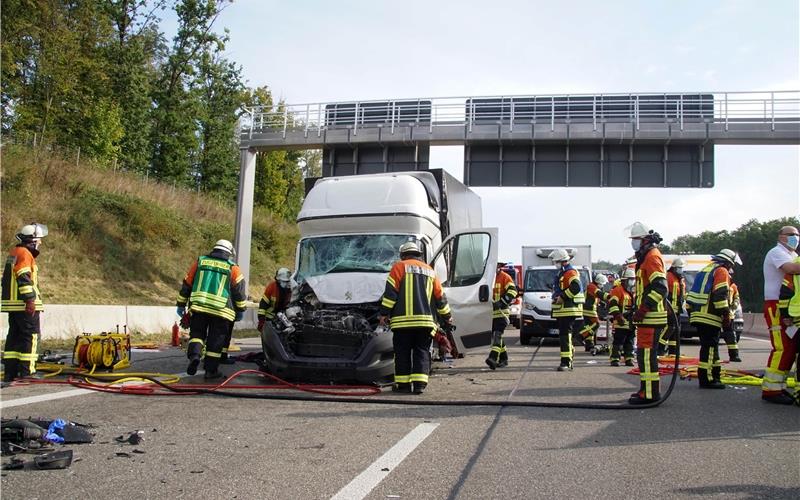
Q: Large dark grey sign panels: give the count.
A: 2